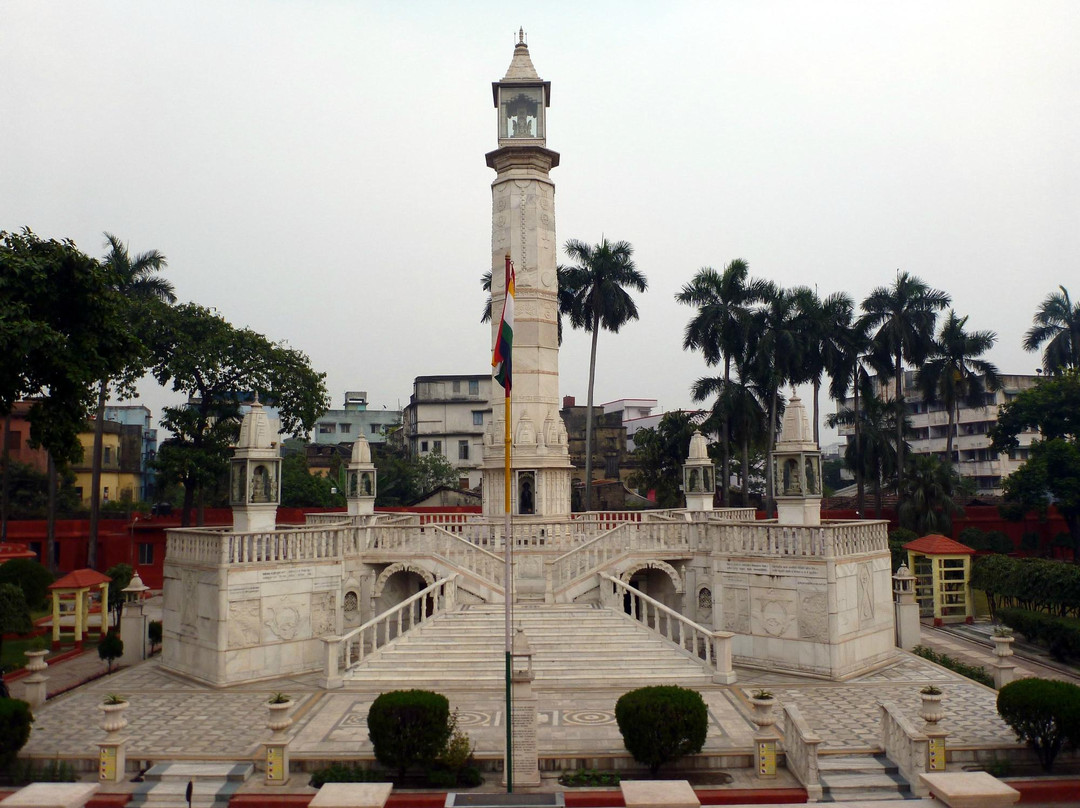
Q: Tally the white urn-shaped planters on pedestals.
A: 6